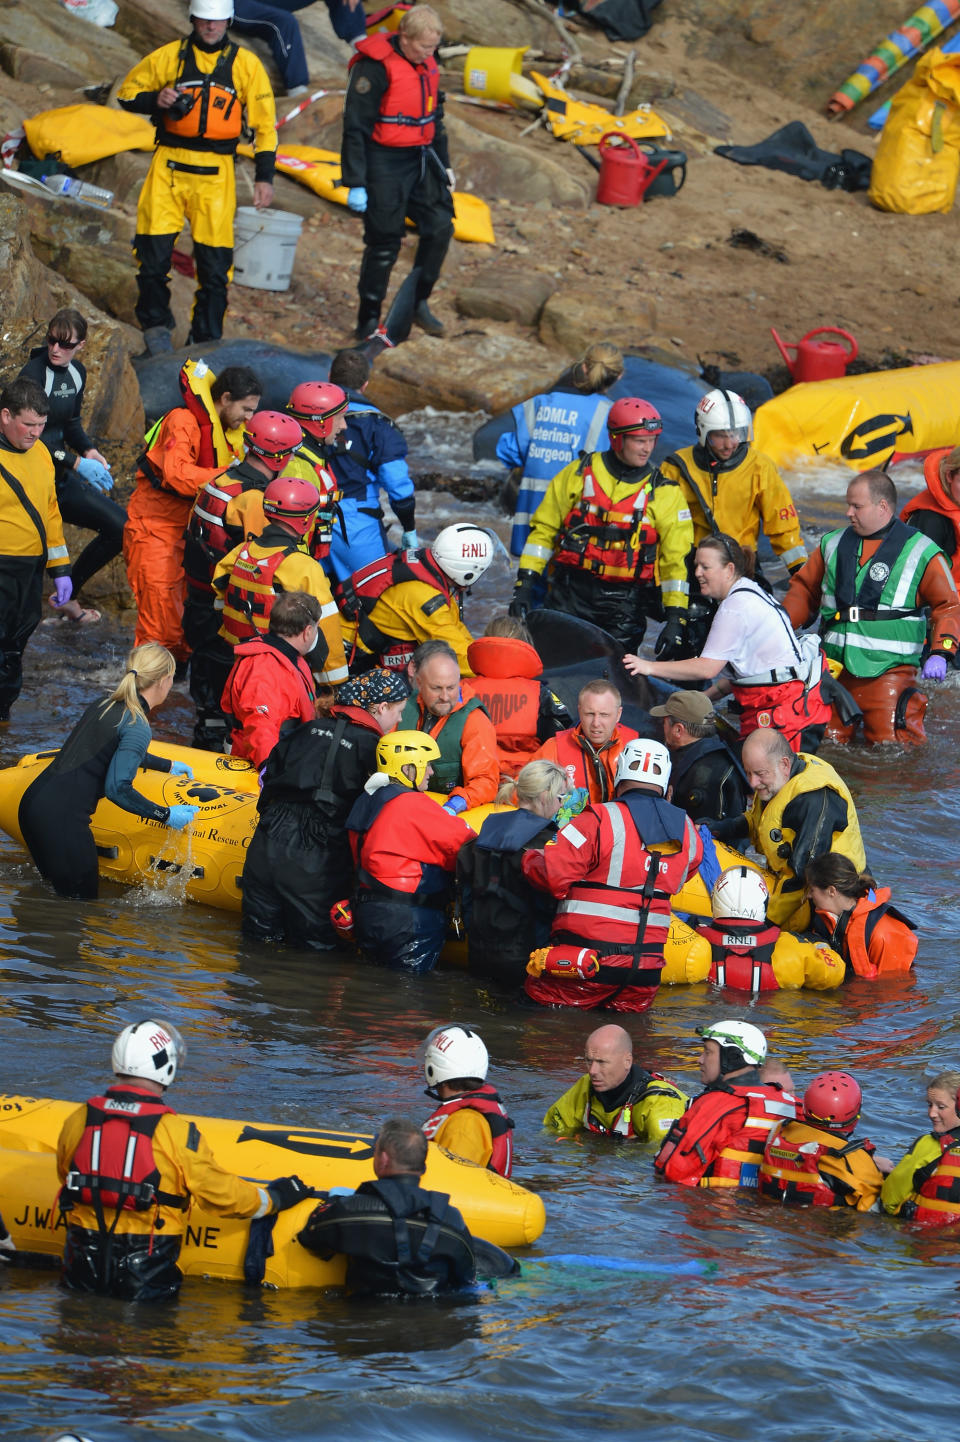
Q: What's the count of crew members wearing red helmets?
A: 5